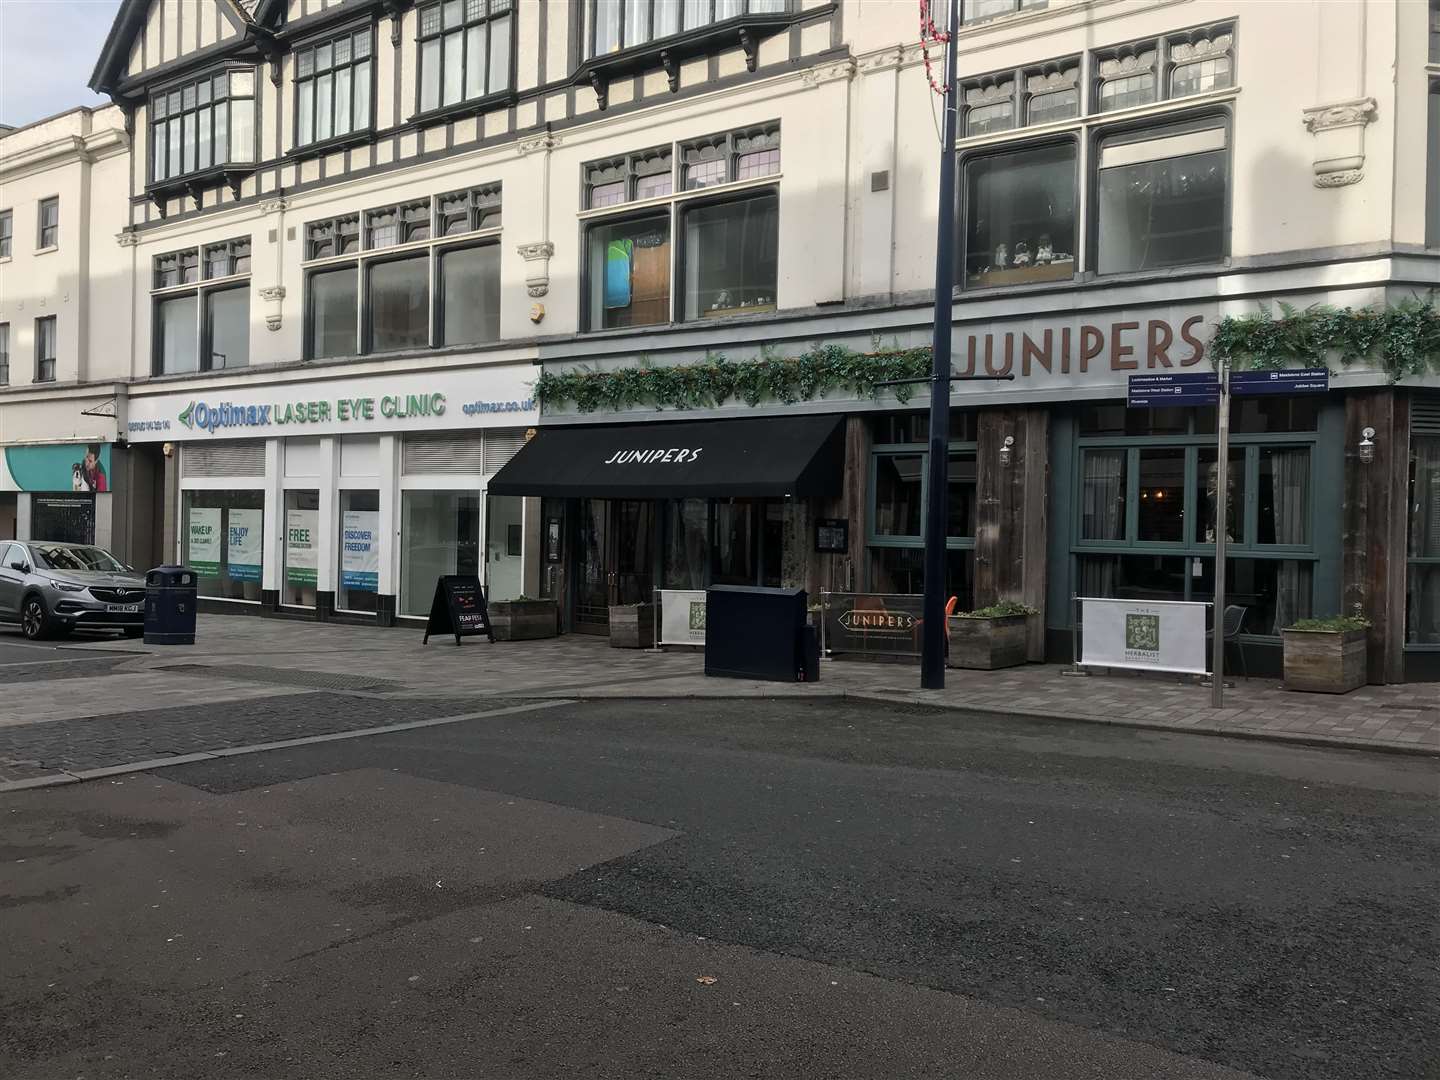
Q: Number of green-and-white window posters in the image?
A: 2